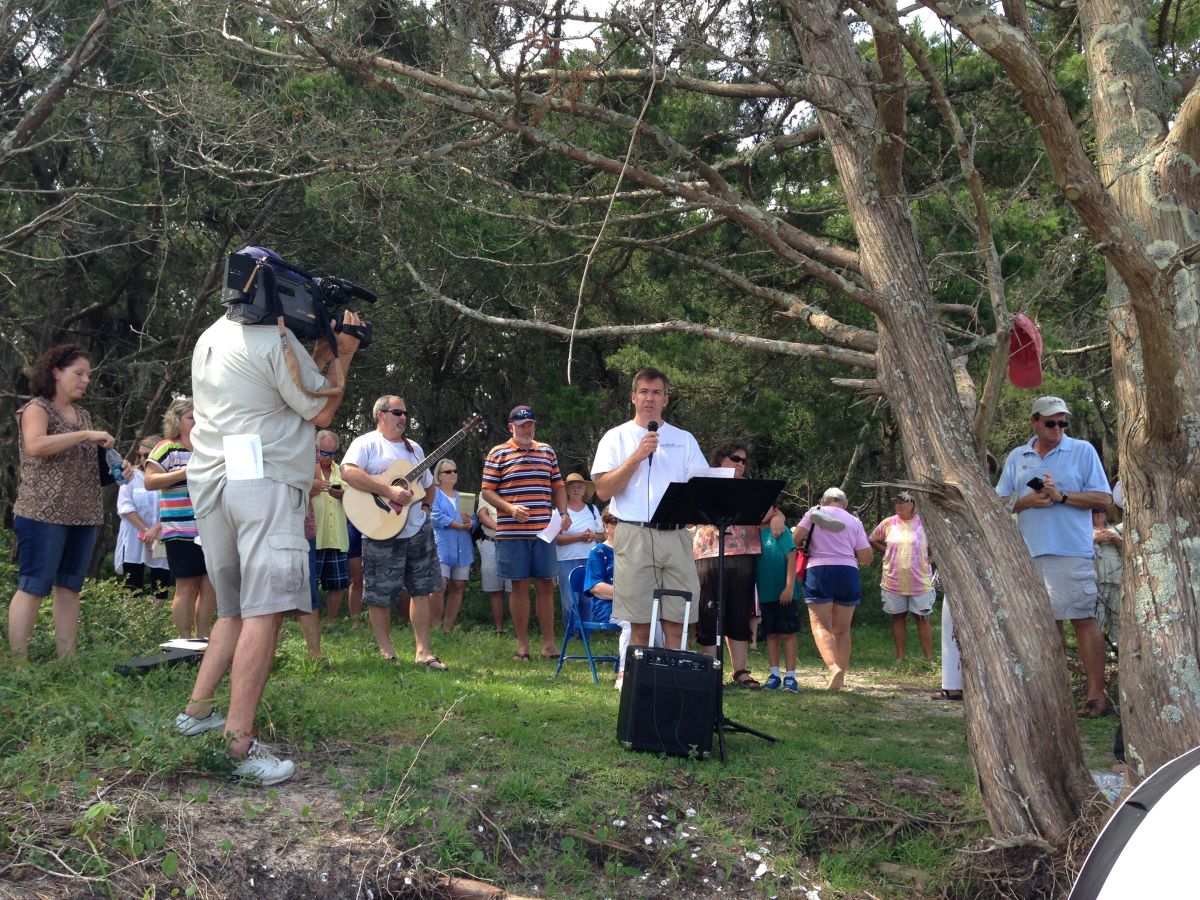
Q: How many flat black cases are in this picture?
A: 1